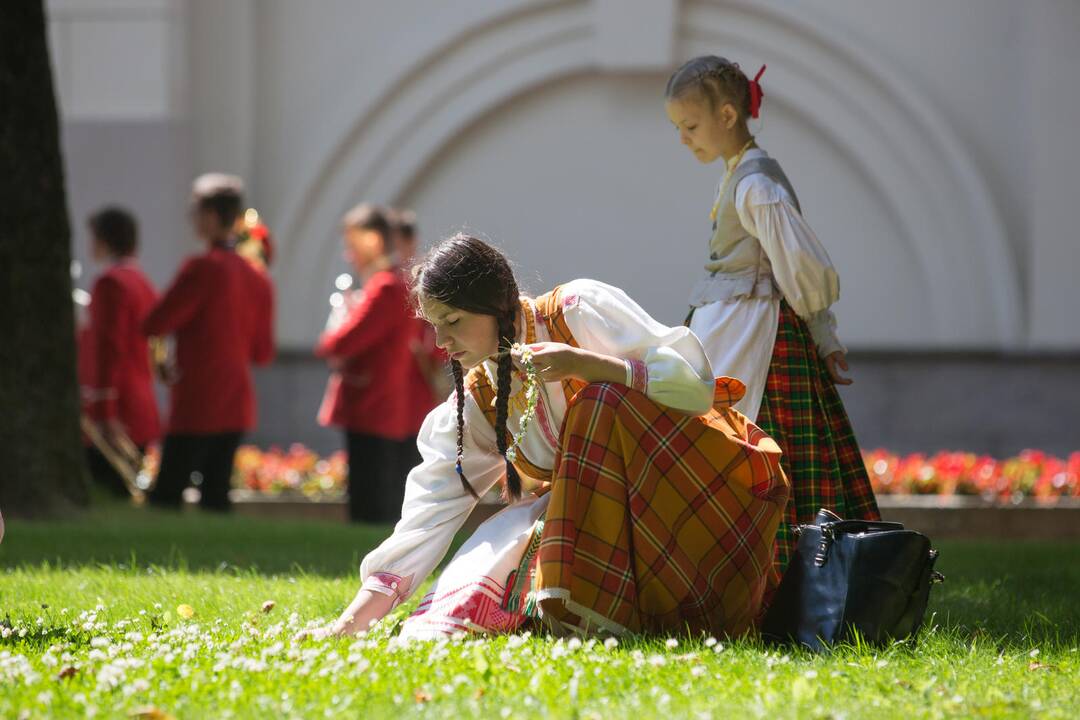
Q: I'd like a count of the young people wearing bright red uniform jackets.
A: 4